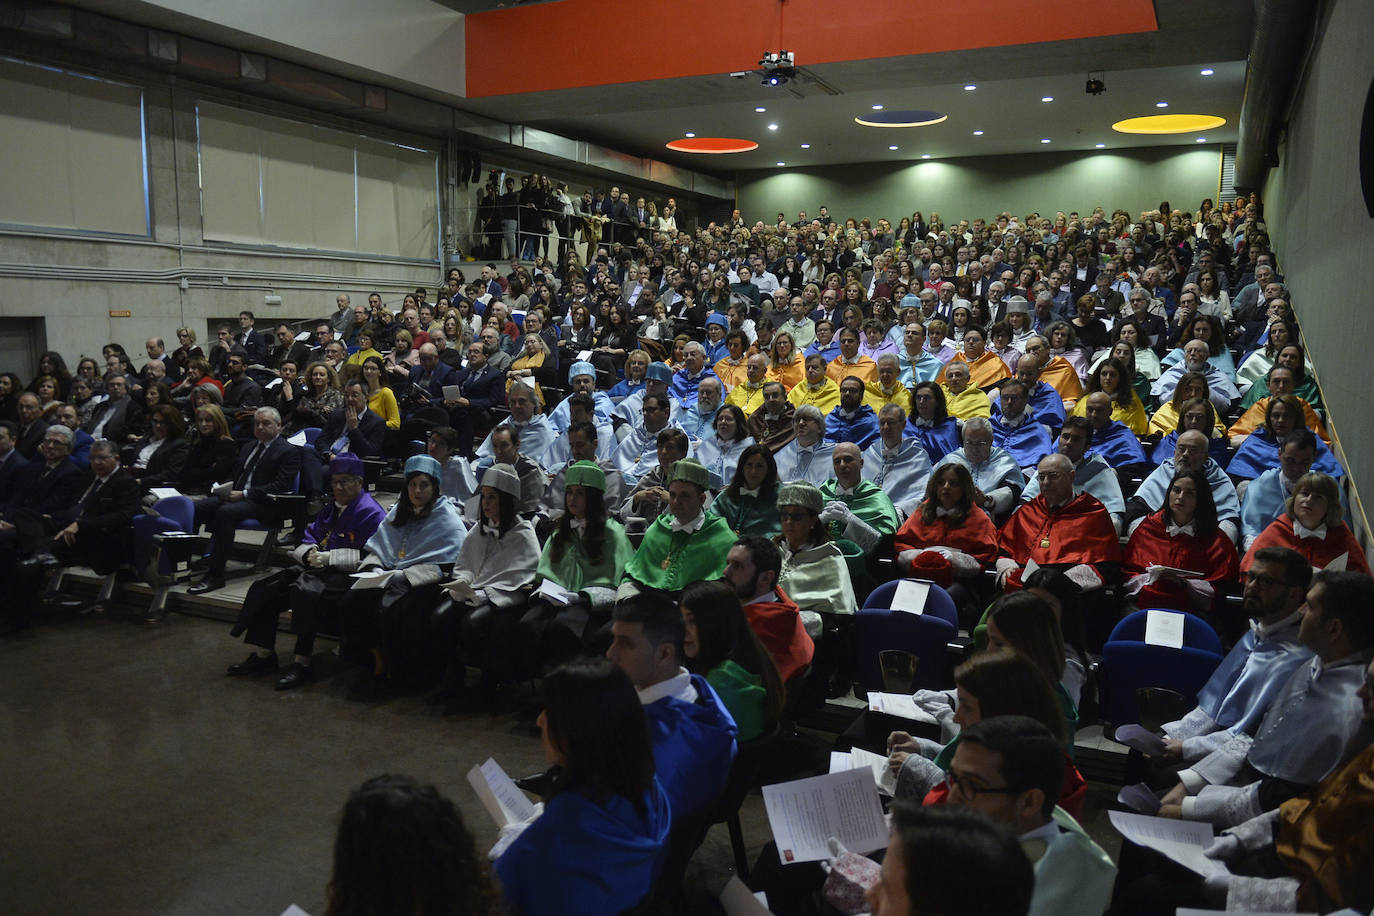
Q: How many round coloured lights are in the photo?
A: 3